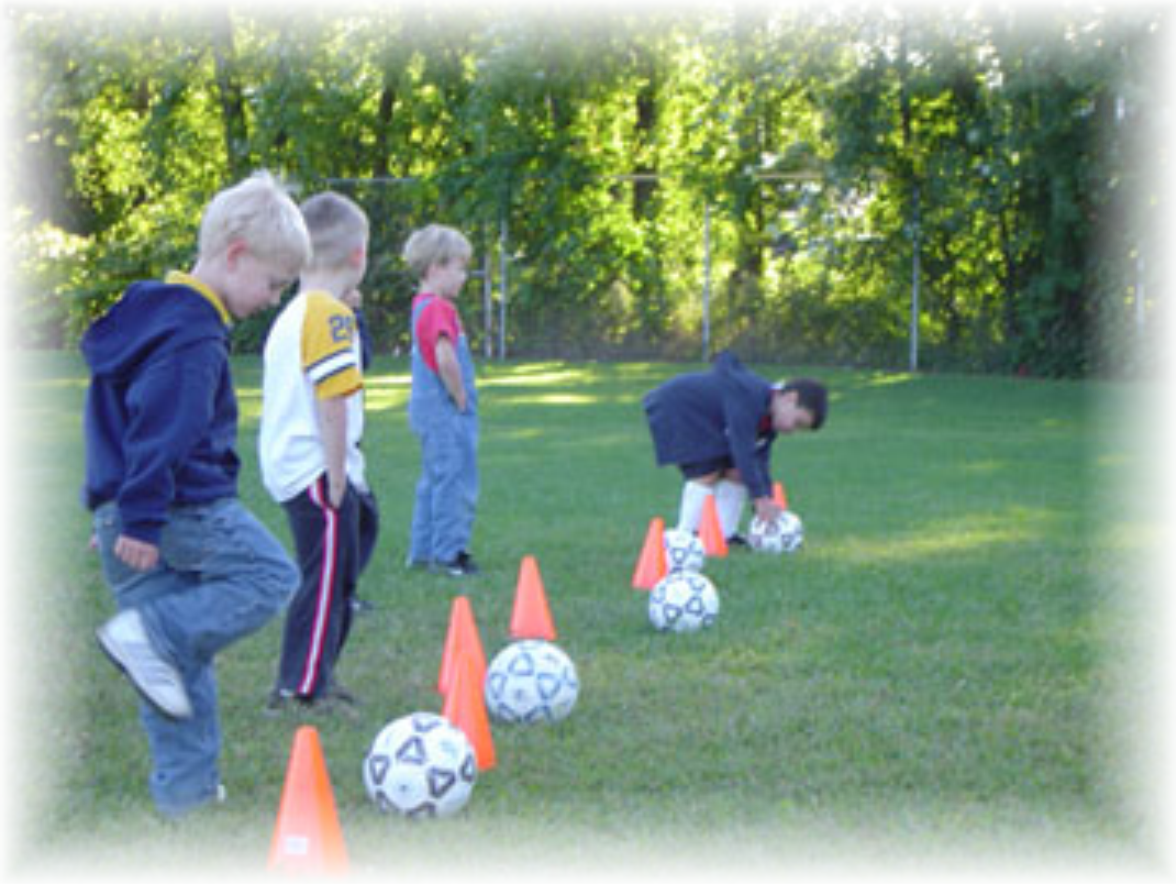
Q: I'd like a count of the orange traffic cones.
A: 7